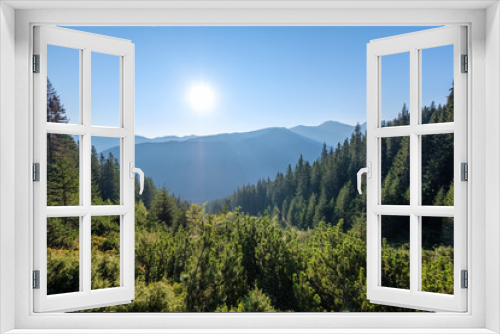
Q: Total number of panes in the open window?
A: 12